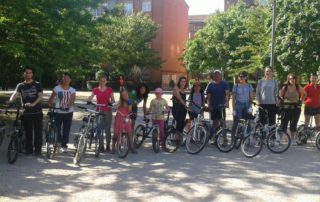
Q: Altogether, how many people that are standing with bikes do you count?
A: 13